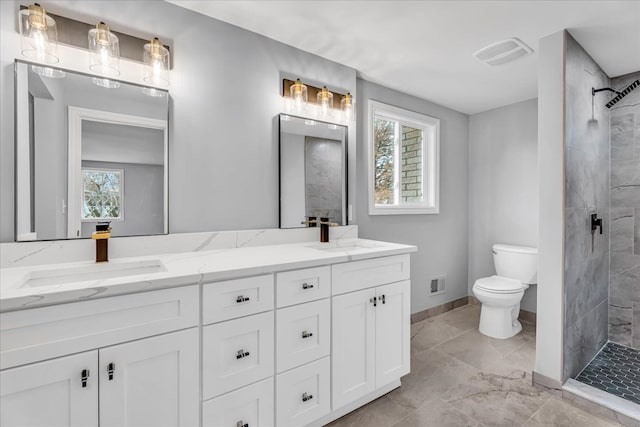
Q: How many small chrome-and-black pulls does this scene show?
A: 10